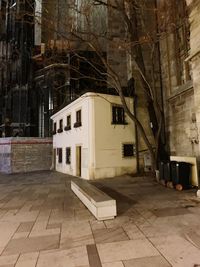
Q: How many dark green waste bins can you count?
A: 3